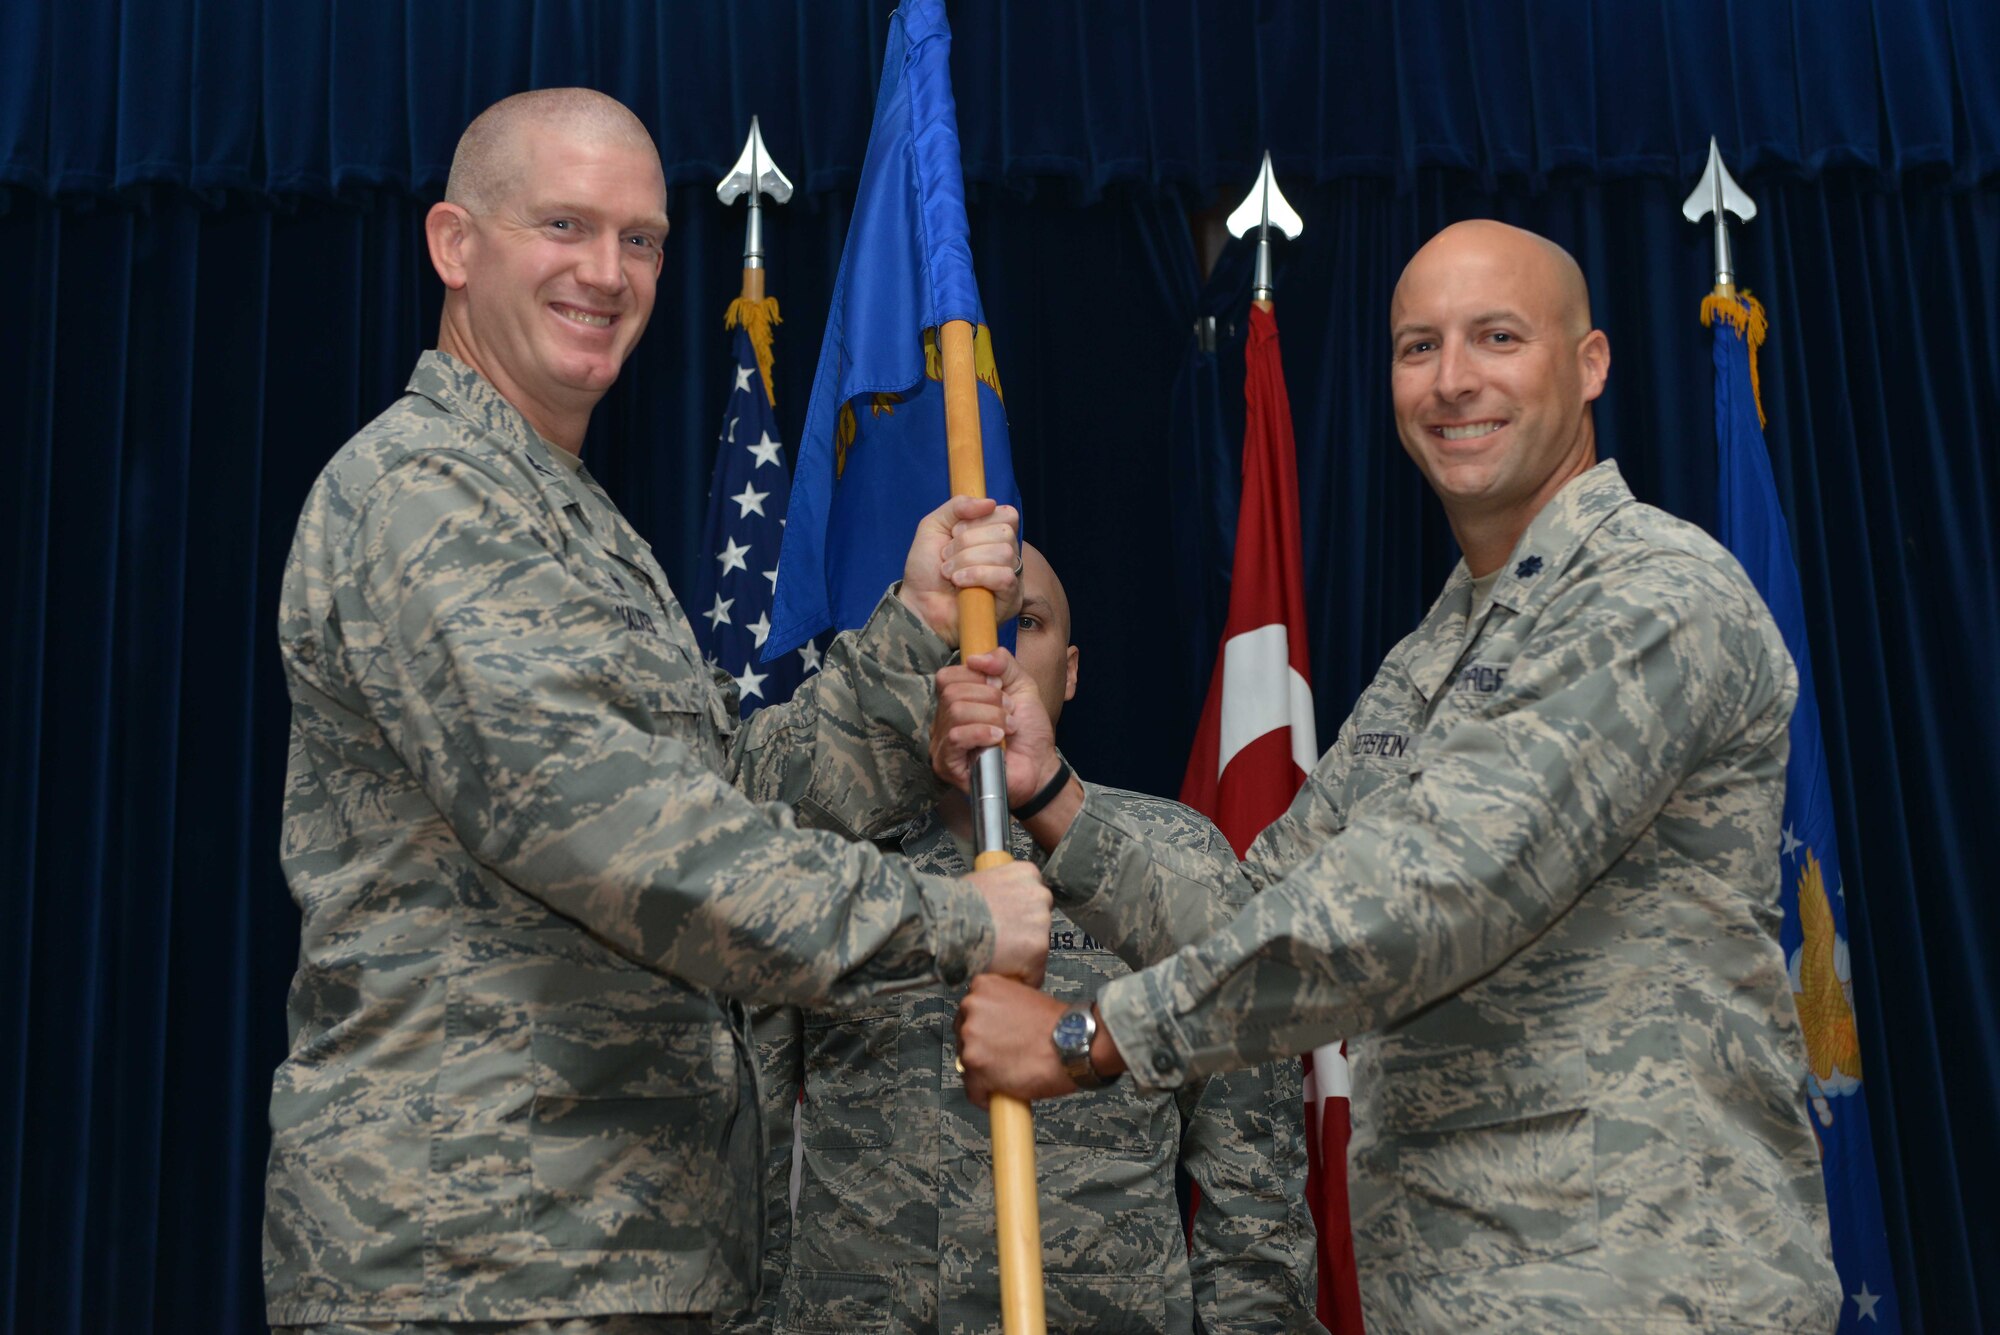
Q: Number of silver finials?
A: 3